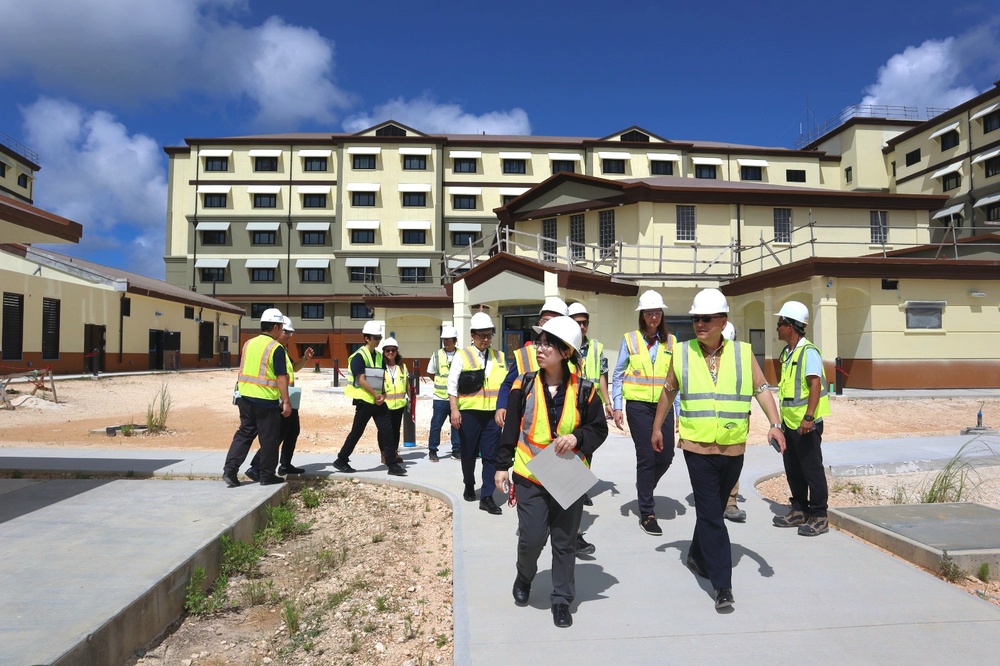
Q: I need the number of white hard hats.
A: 13